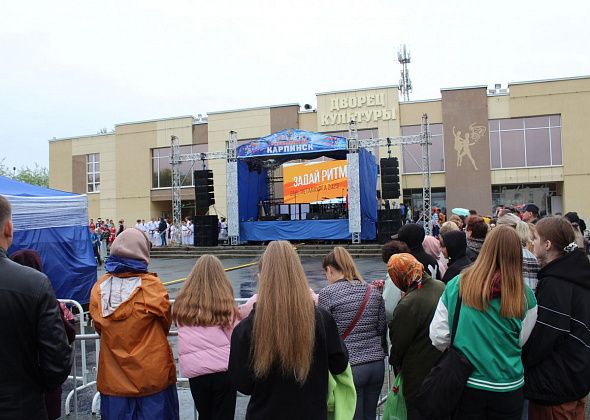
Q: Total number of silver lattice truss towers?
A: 4